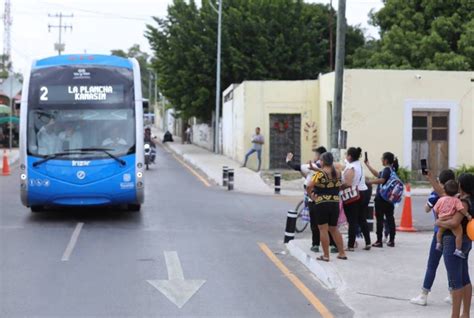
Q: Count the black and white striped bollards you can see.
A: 5